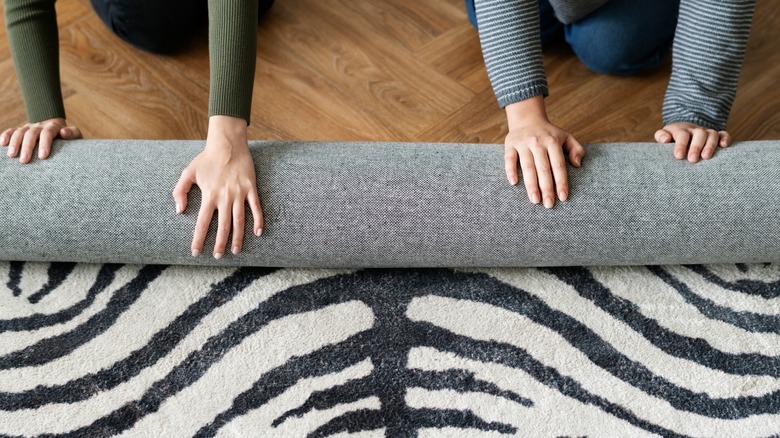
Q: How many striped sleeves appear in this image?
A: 2